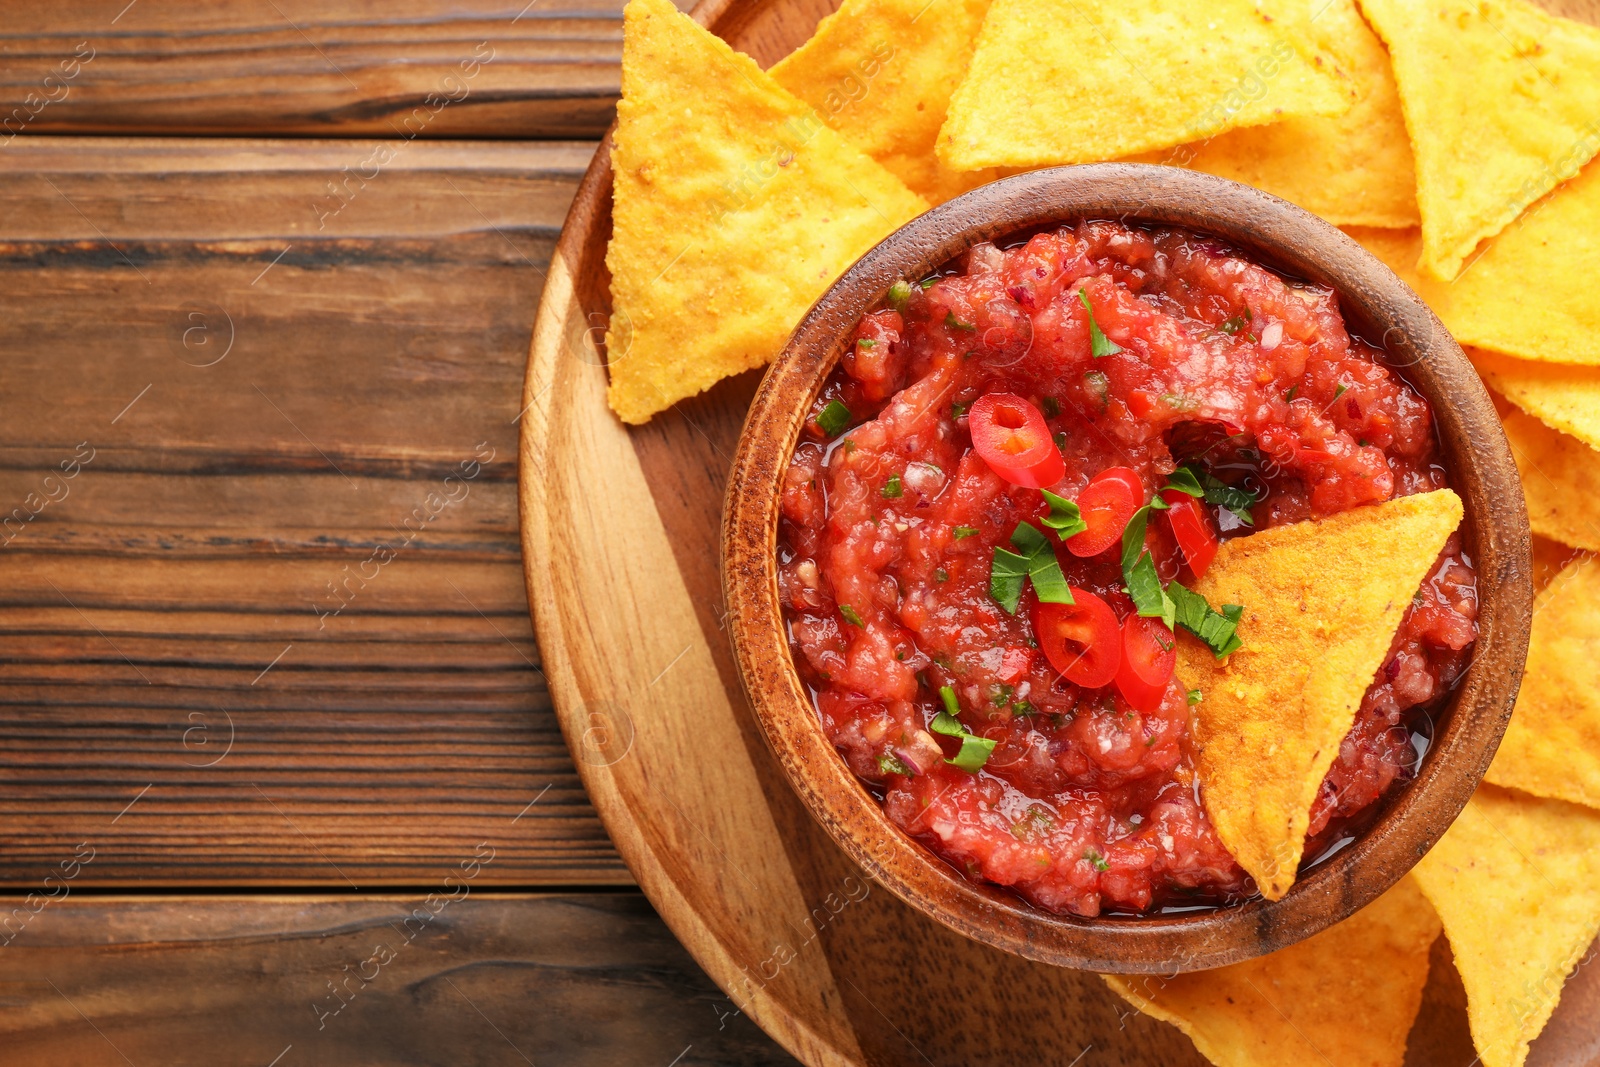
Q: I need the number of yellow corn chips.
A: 12